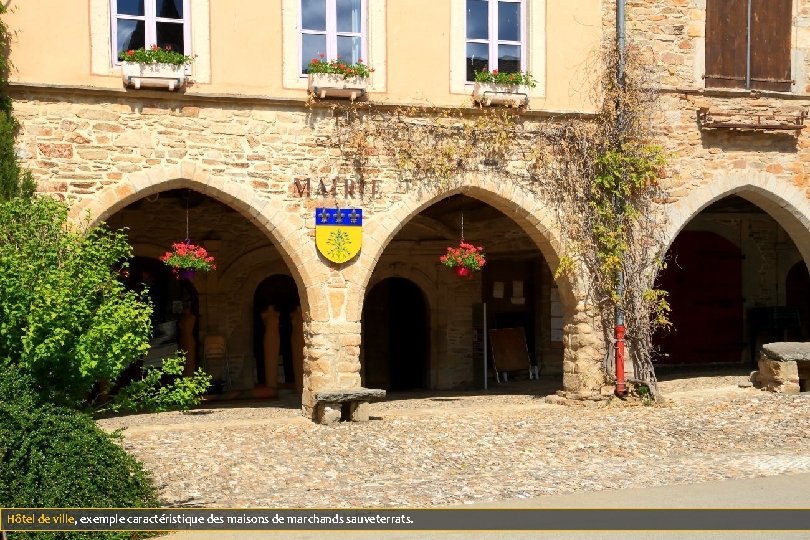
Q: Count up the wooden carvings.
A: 3